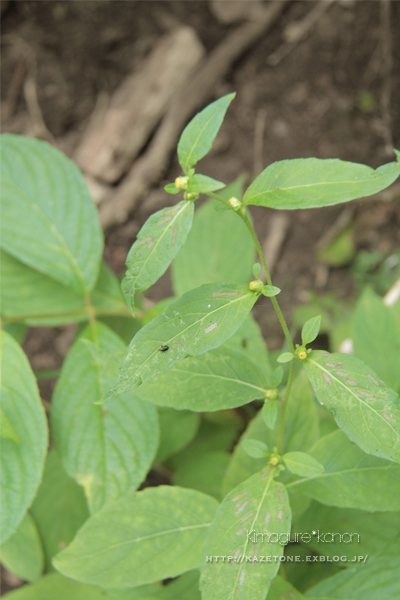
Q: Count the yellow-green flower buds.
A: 7